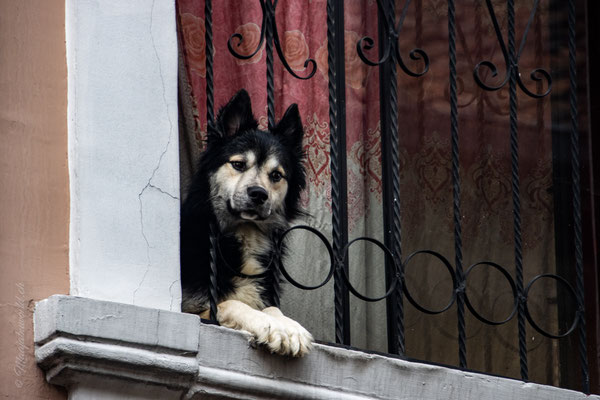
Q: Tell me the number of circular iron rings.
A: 6